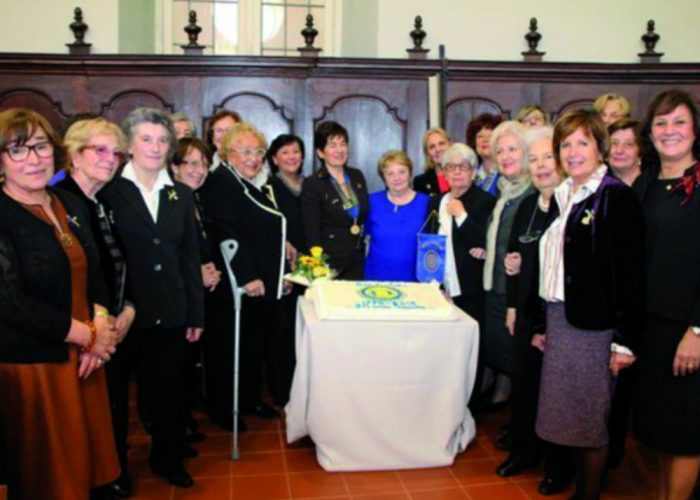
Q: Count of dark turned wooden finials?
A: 6